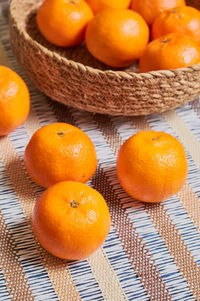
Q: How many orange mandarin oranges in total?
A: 10